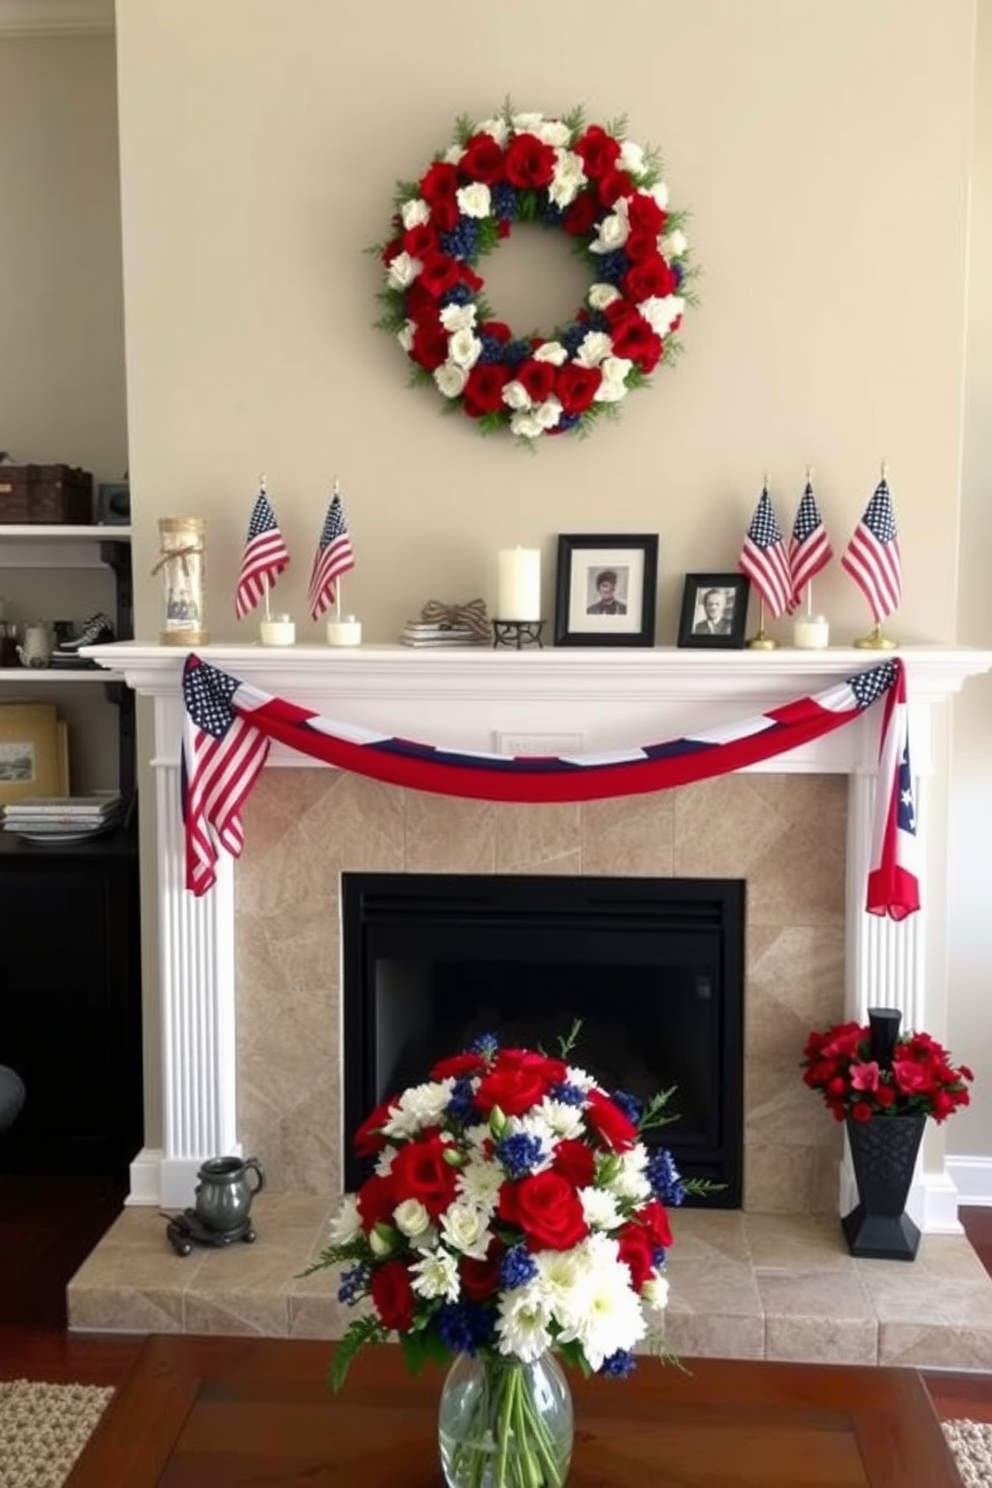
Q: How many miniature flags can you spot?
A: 5